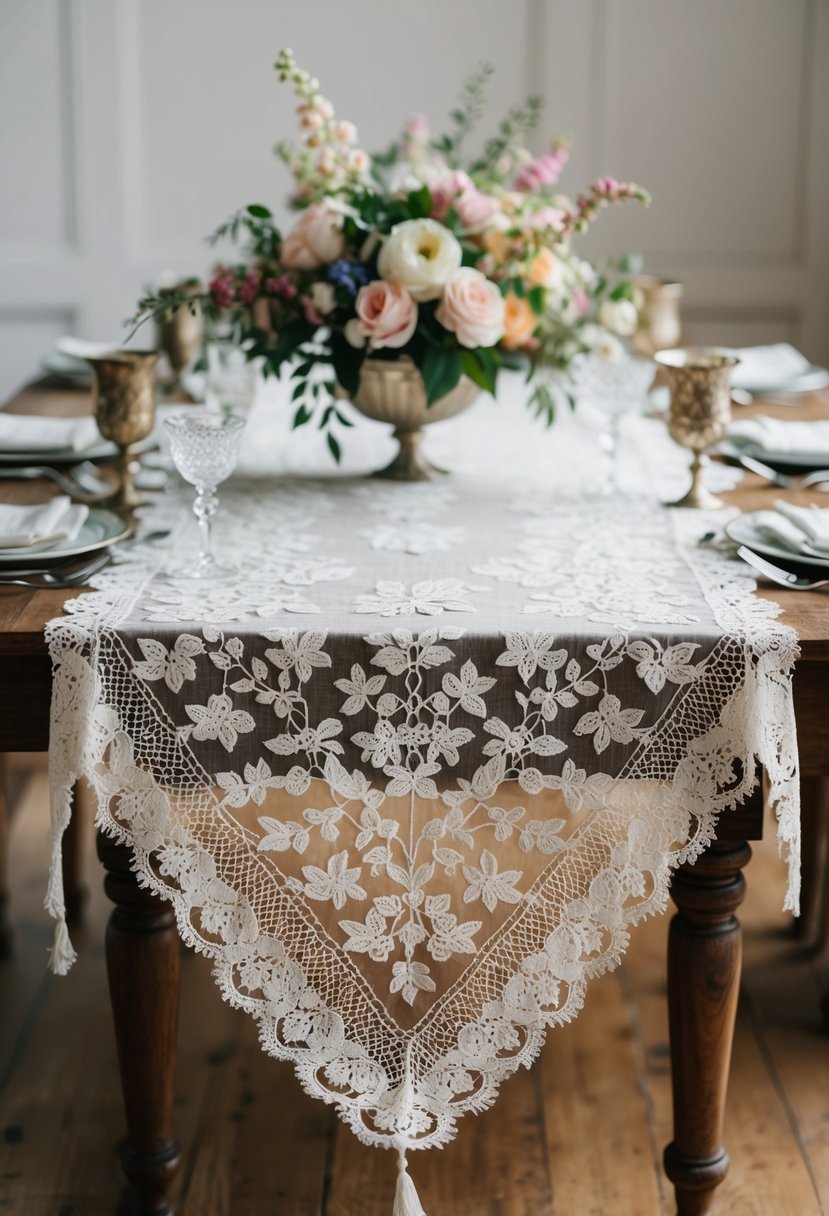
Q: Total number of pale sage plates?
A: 6